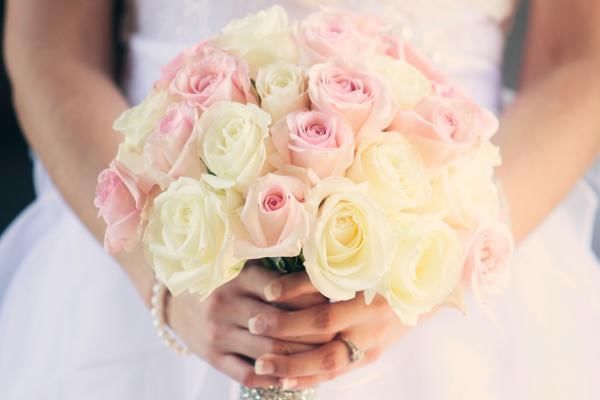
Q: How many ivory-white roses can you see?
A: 10